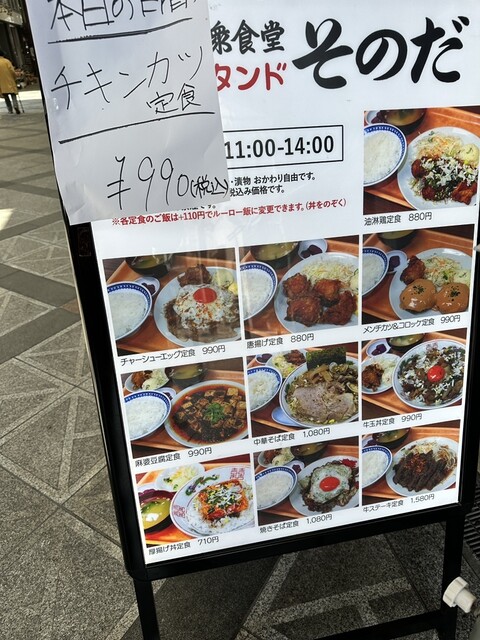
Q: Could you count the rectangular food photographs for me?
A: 10